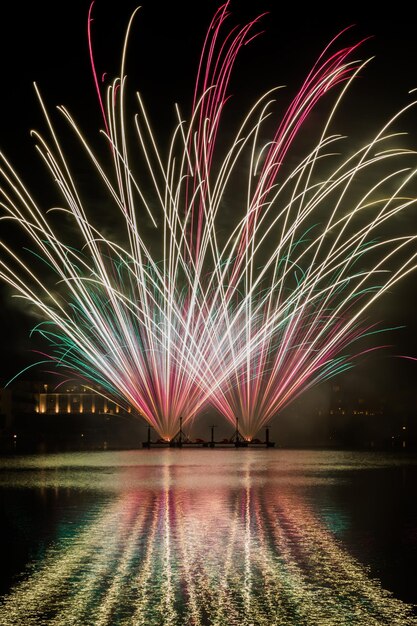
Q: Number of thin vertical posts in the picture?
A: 5